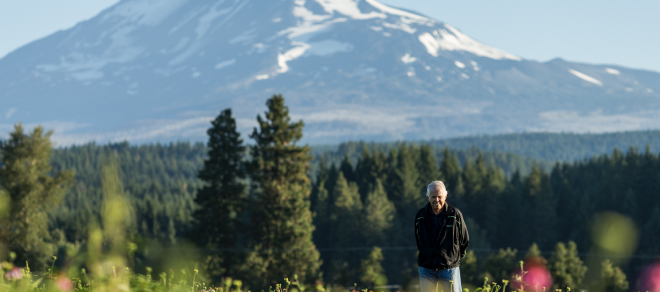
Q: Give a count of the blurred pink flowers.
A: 4